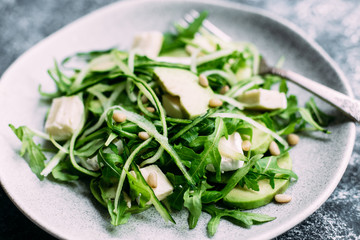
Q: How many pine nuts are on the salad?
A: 11